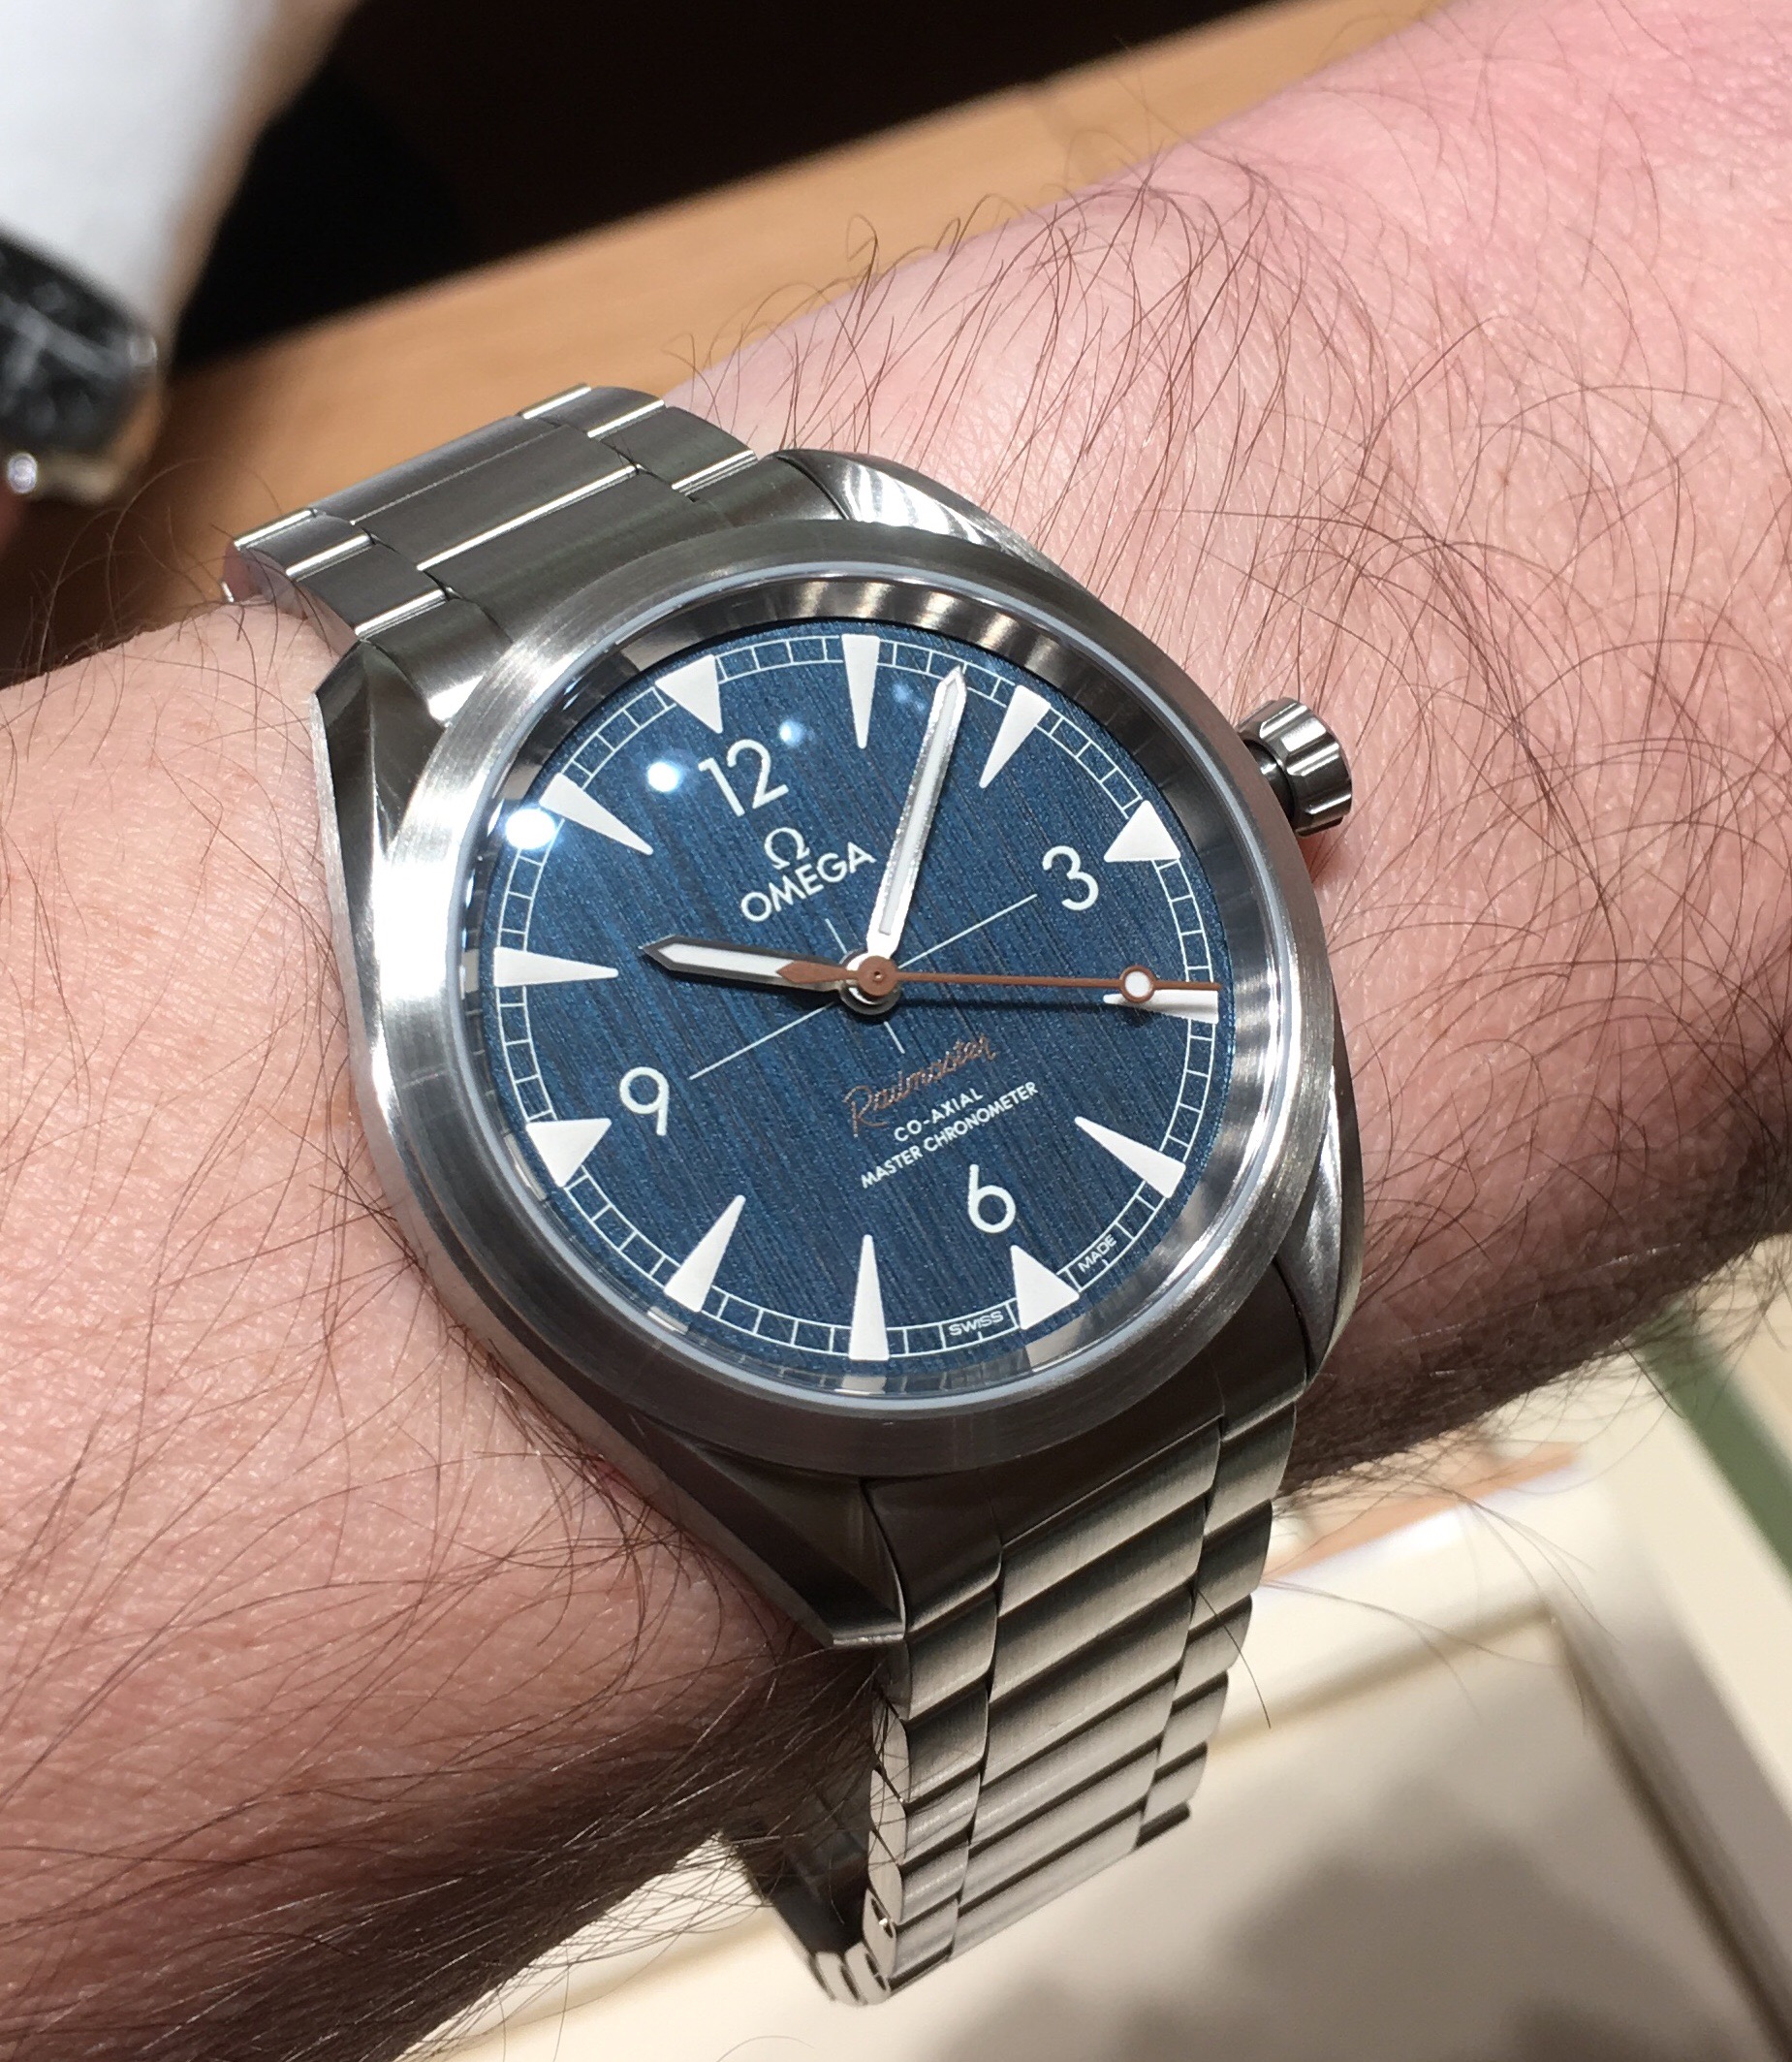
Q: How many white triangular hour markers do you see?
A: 12